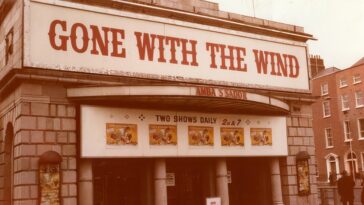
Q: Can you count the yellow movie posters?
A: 5